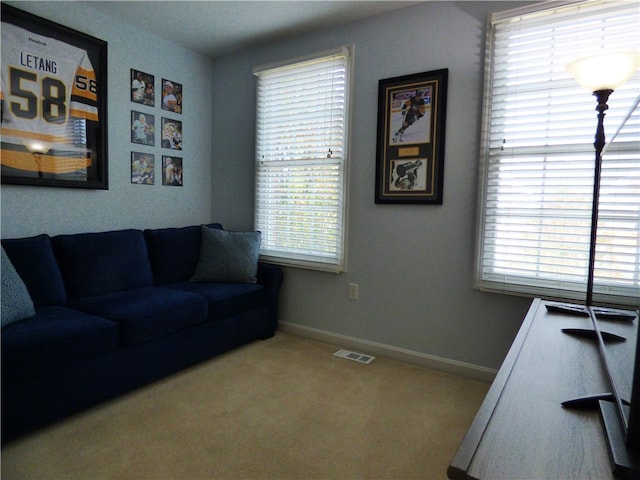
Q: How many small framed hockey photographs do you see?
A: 6